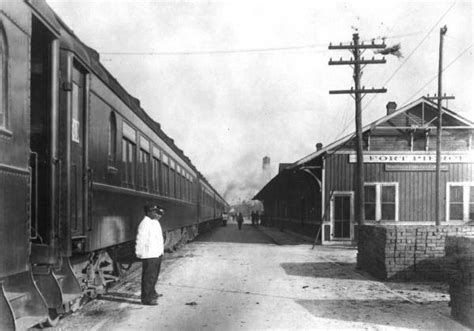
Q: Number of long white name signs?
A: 1